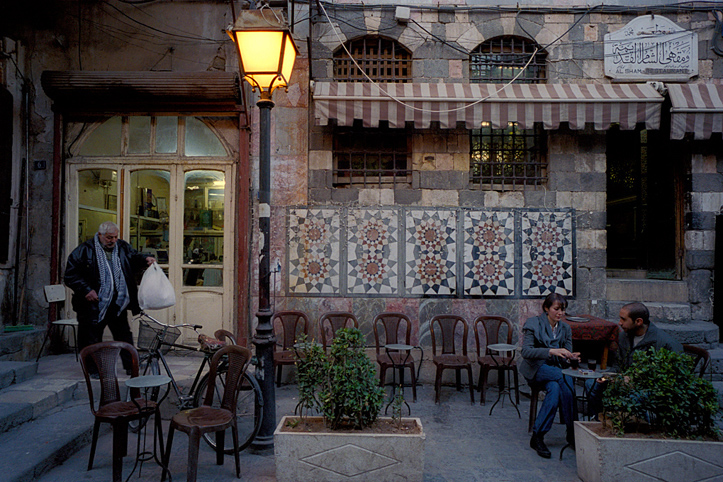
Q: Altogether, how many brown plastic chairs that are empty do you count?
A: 8